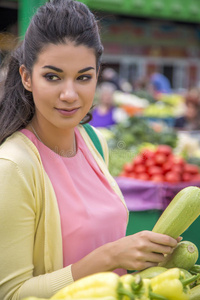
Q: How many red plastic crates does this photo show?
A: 0